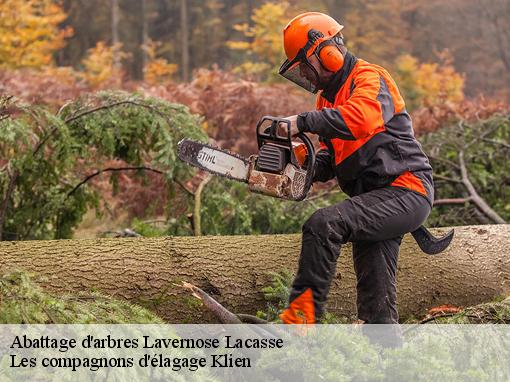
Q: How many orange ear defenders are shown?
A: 1